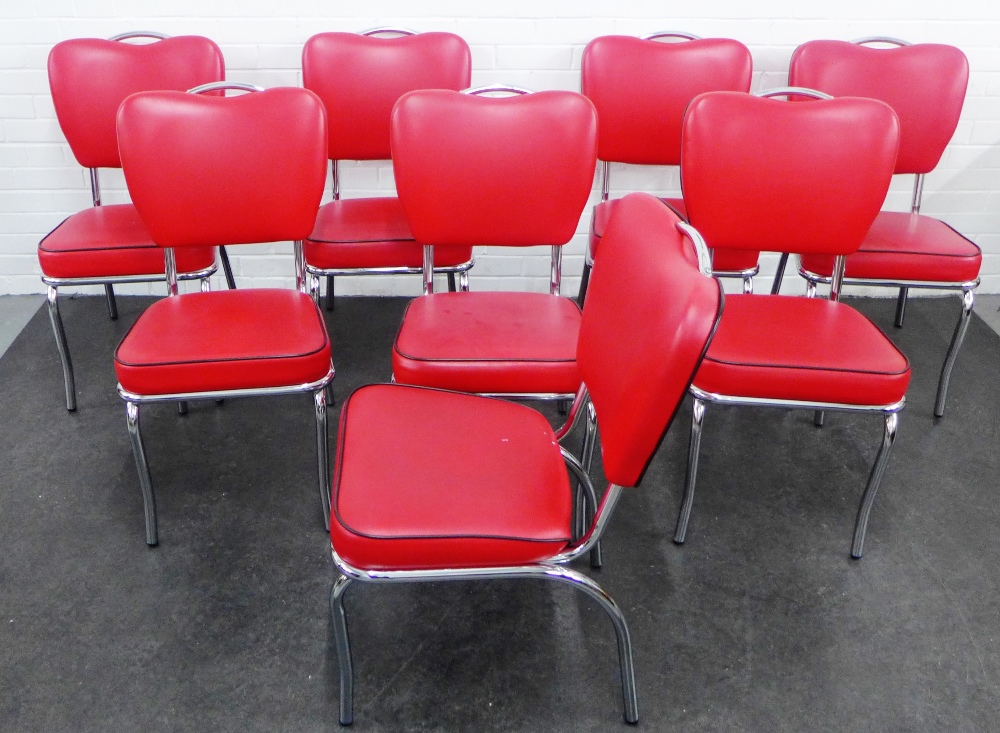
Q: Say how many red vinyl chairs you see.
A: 8